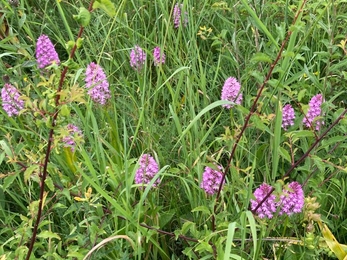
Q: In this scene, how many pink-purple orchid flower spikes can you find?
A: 14